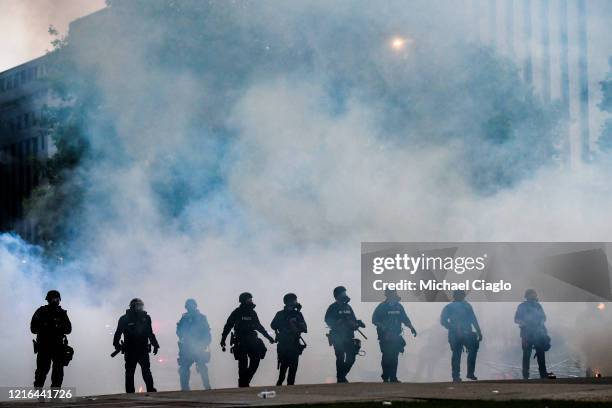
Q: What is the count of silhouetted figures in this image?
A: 9